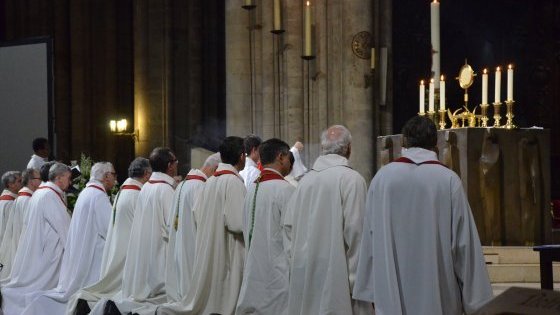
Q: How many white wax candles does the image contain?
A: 7